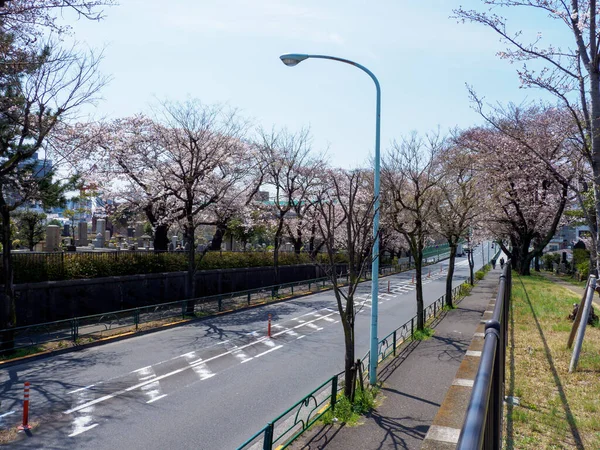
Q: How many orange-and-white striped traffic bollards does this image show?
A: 6